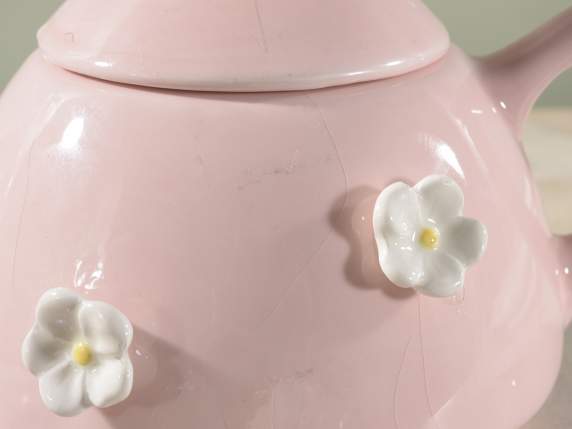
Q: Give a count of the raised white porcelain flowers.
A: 2